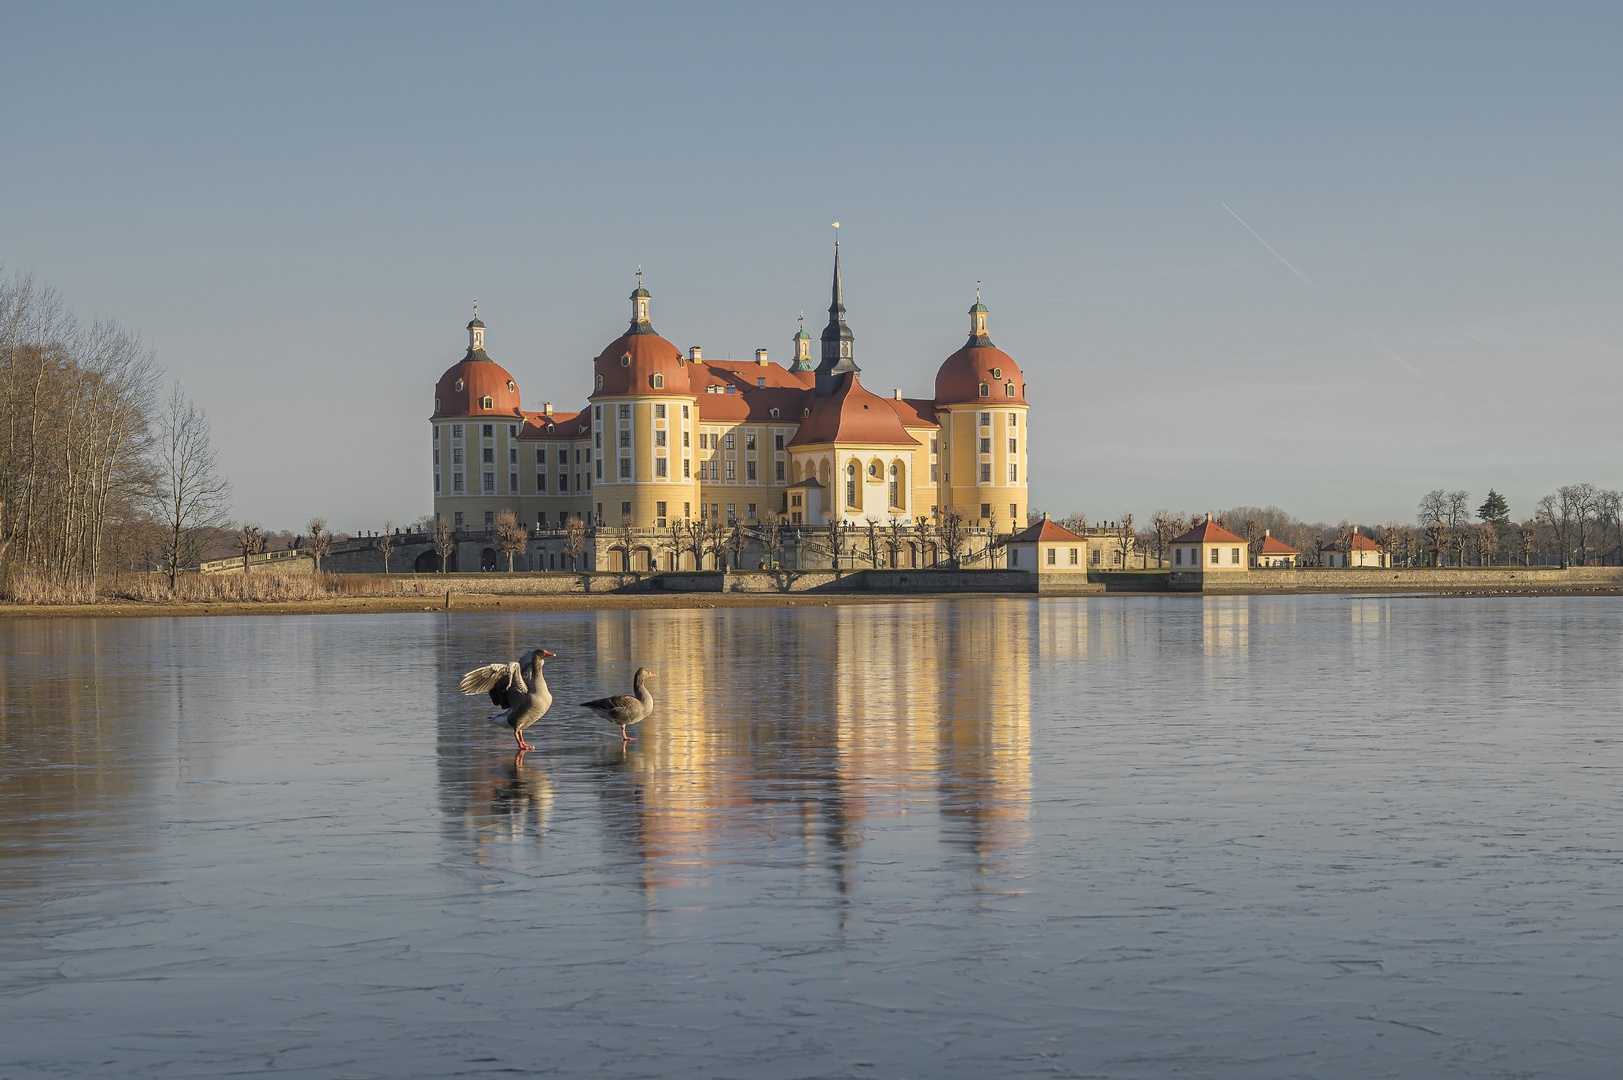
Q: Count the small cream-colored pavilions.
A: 4